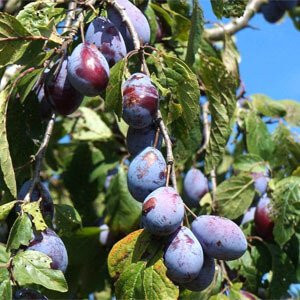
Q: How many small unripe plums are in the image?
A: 0